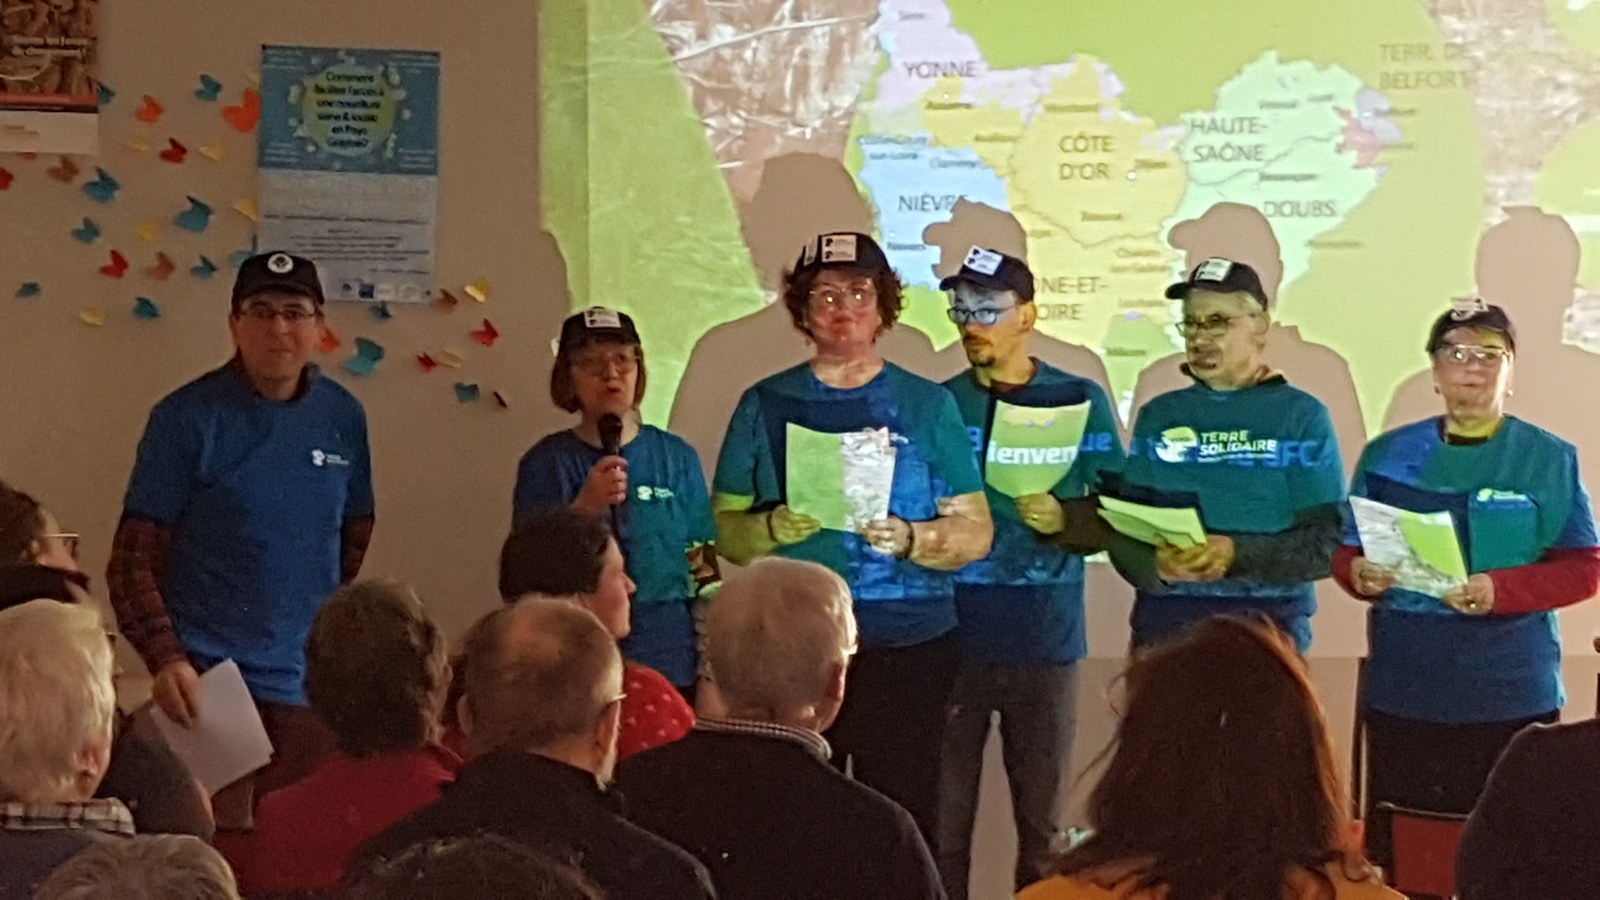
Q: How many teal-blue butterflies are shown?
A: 12